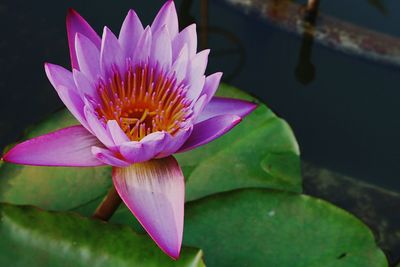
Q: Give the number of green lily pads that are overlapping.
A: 3